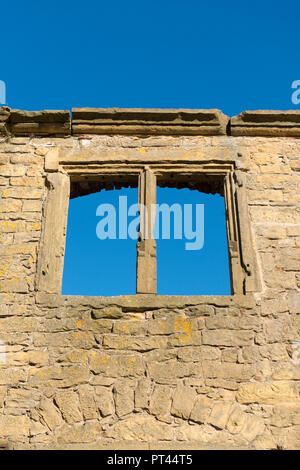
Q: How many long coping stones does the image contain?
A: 3